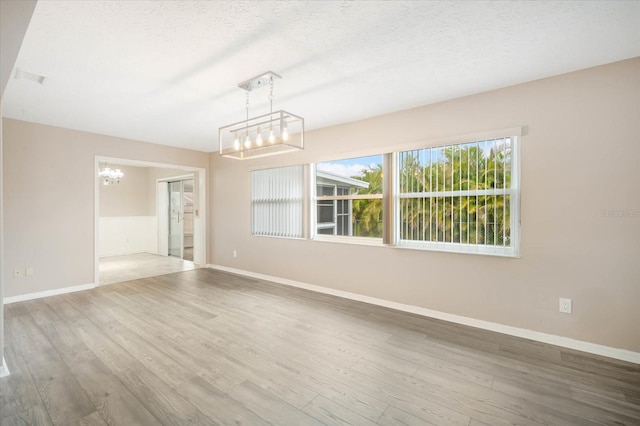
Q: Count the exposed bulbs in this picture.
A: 5